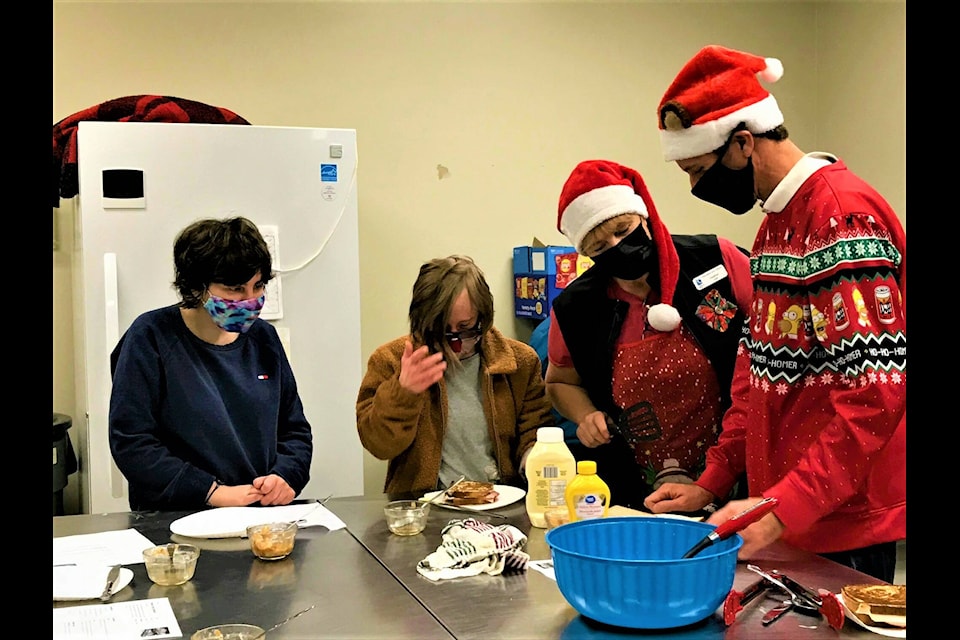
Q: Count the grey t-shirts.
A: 1